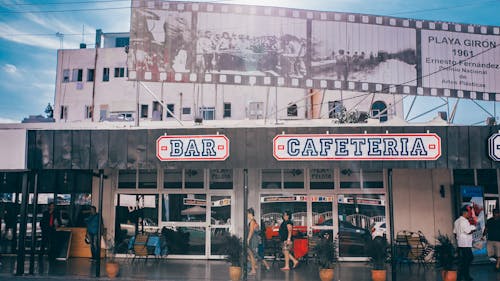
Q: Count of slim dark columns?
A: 5